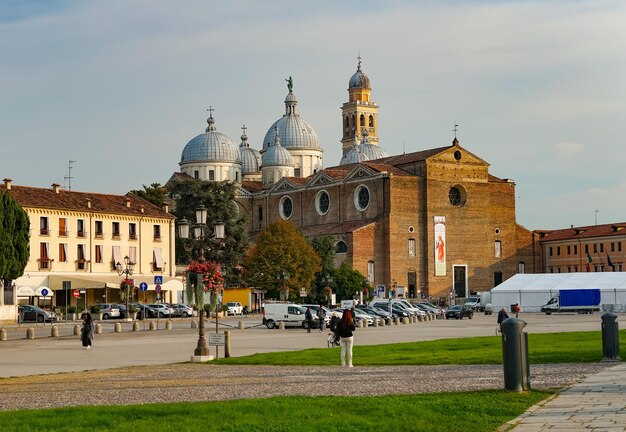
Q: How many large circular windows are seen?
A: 4